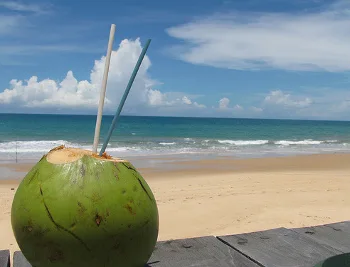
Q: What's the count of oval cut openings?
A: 1